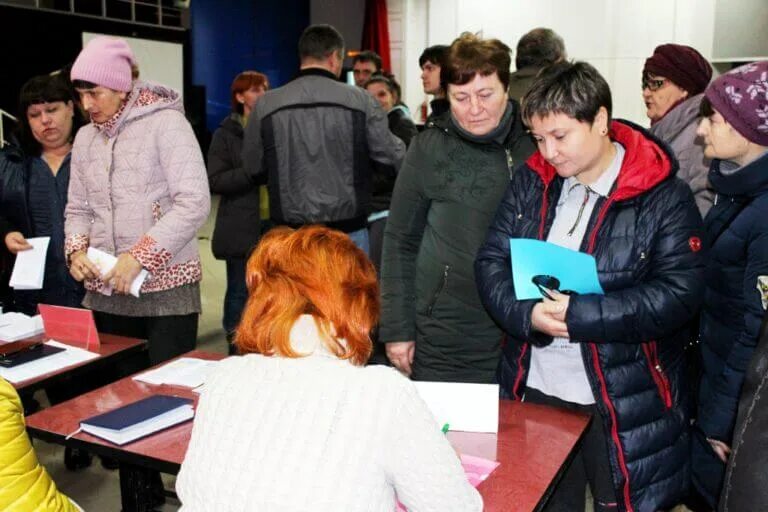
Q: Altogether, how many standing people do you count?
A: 12